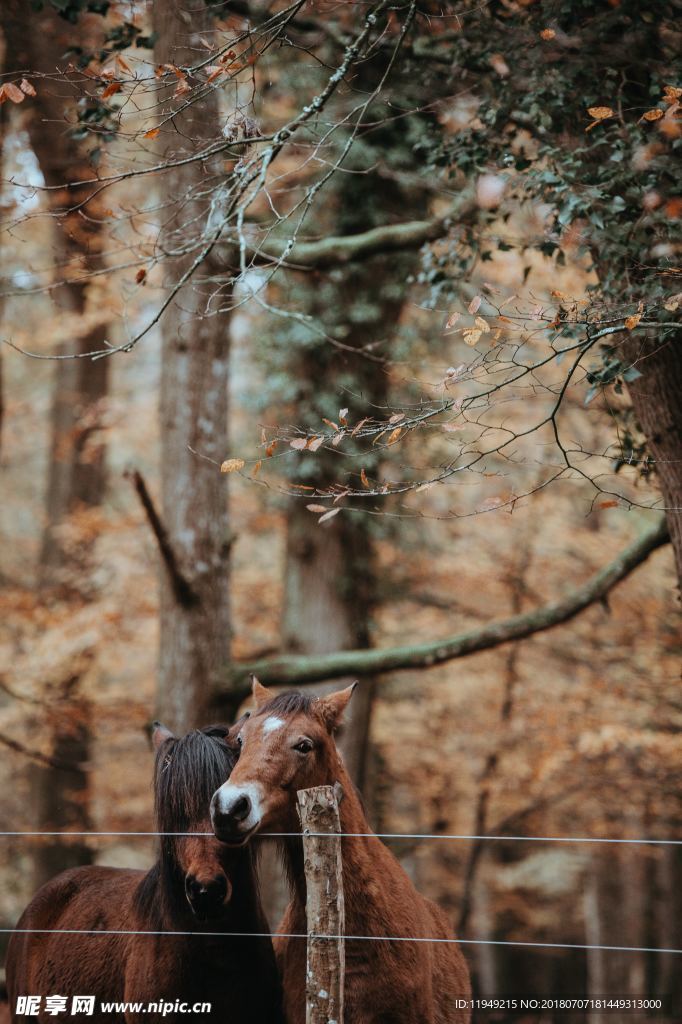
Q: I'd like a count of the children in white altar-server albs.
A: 0